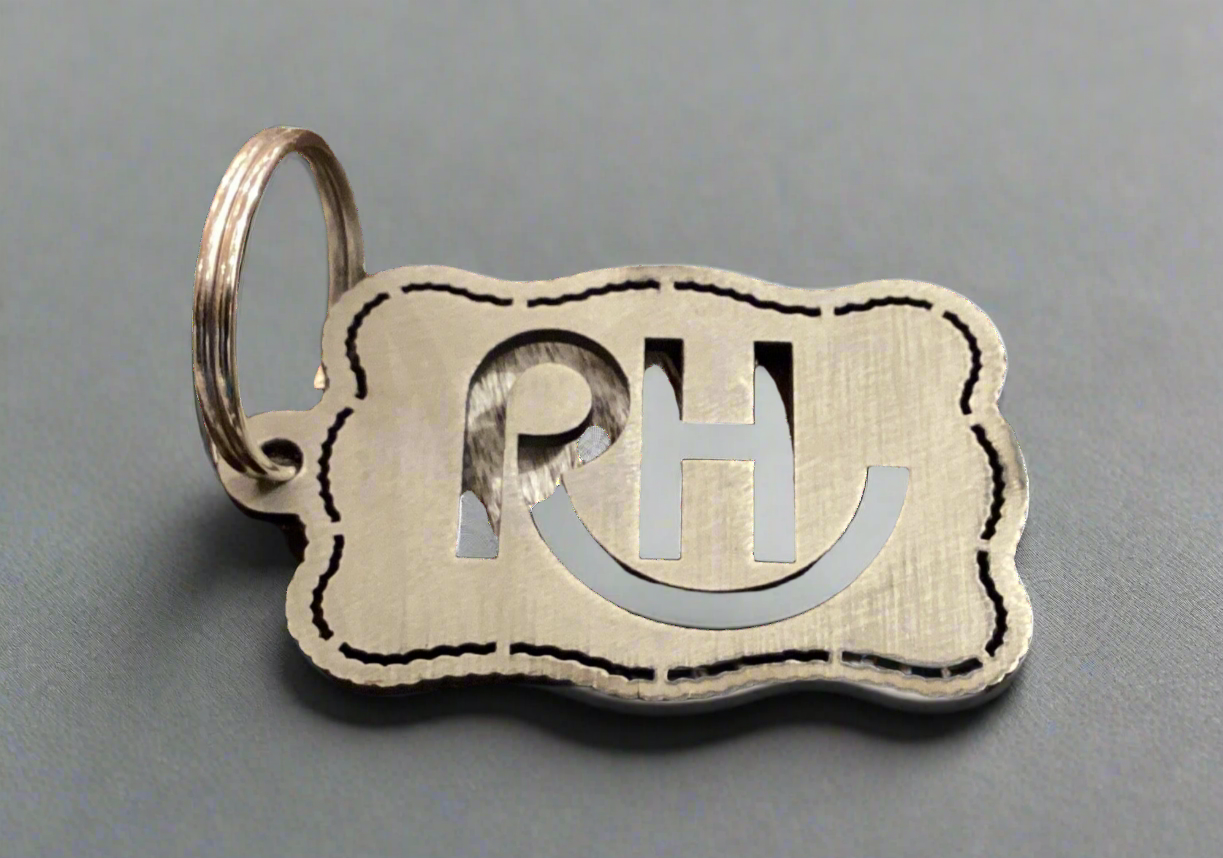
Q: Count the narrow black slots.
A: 14